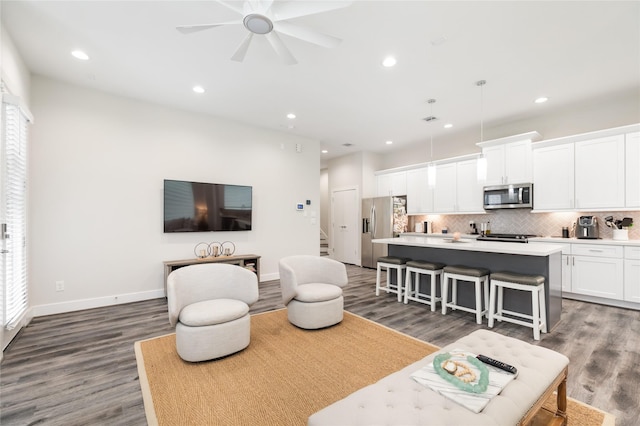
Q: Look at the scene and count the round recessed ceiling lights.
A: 8